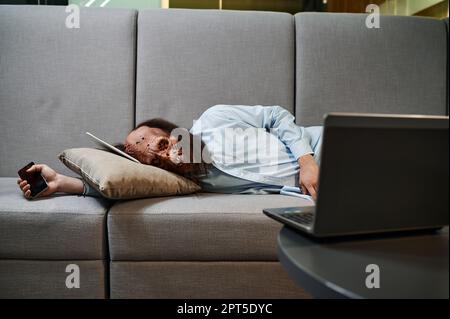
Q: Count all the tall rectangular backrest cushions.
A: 3